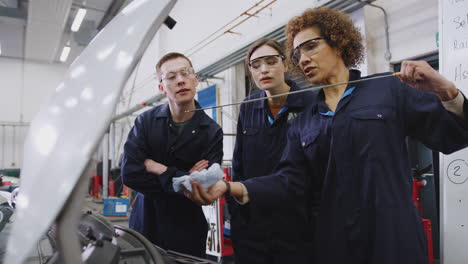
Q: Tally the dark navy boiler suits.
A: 3